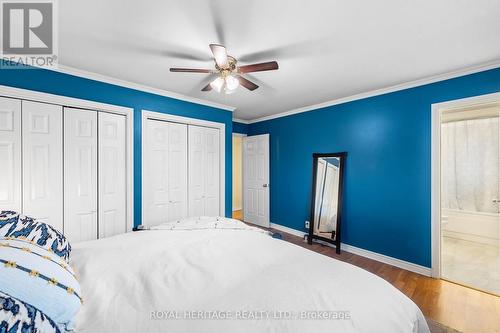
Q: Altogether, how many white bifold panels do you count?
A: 8